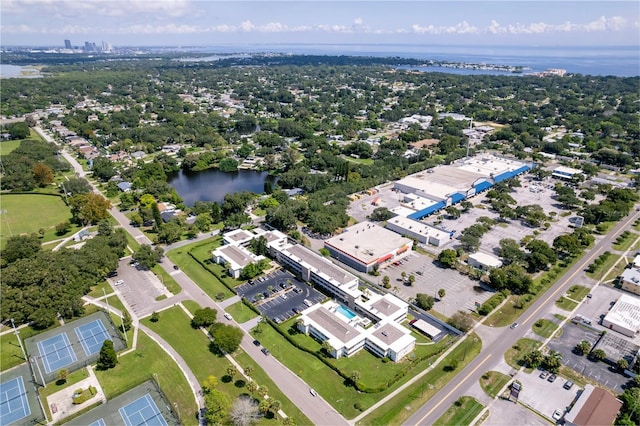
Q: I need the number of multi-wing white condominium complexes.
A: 1